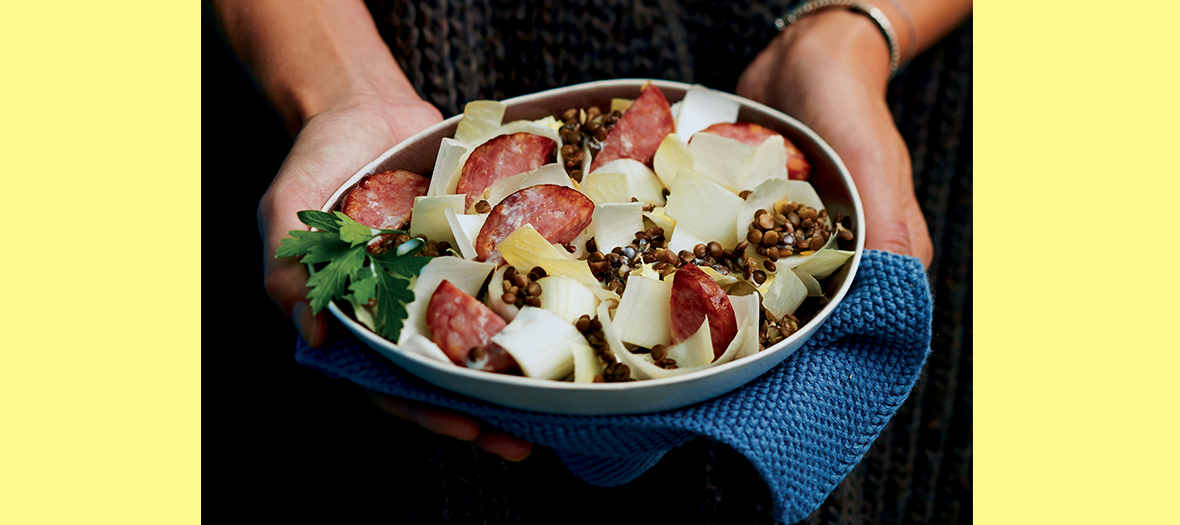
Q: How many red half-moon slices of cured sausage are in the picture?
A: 7